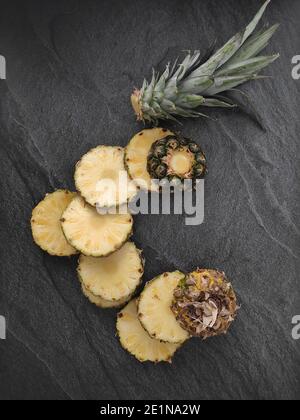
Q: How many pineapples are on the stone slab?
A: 1